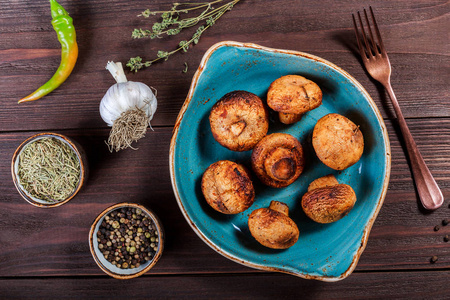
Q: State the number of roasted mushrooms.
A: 7